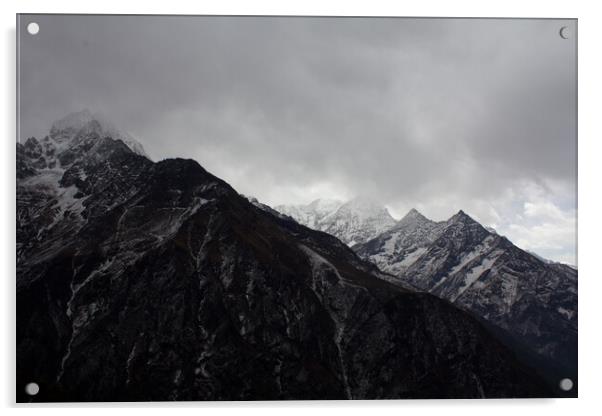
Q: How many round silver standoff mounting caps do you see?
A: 4